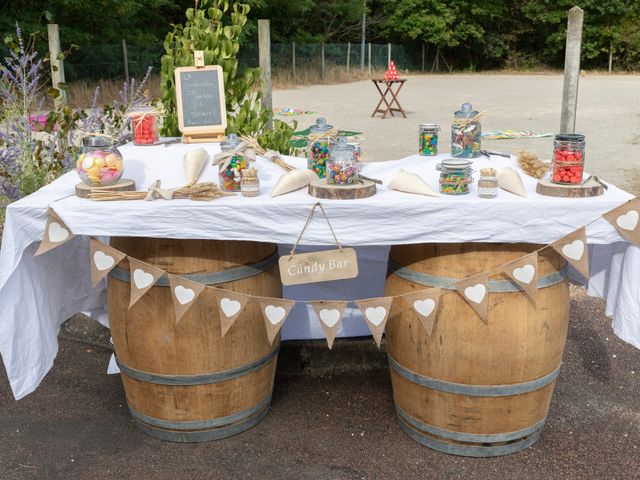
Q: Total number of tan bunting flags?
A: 13